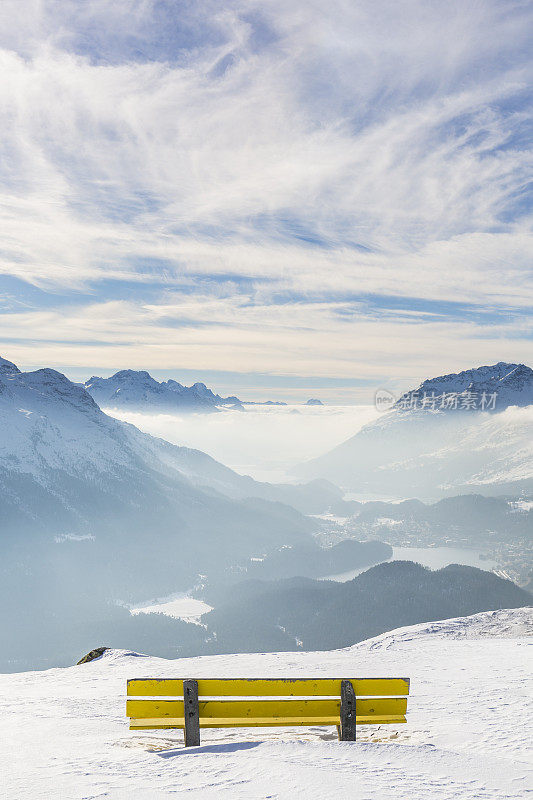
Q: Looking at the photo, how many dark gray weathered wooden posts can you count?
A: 2